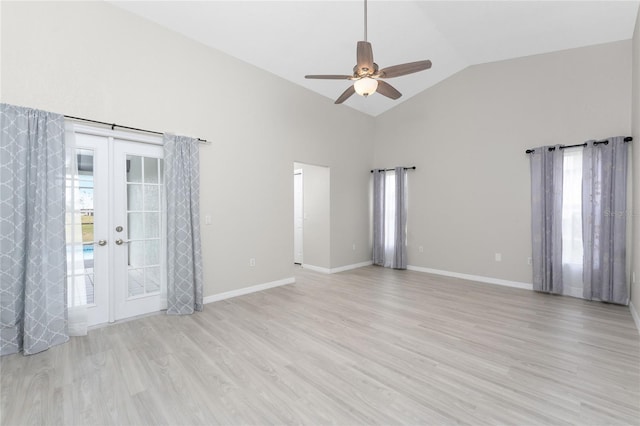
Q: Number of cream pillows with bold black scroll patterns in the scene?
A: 0